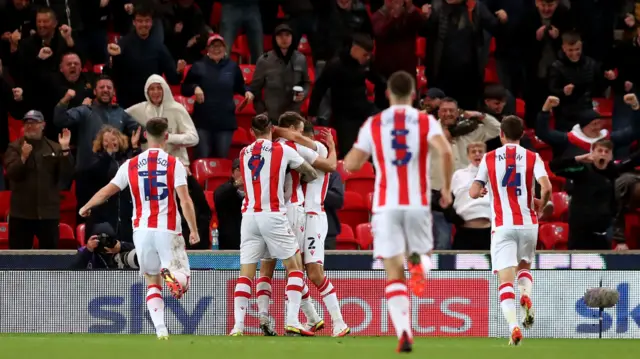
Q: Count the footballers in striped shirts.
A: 6